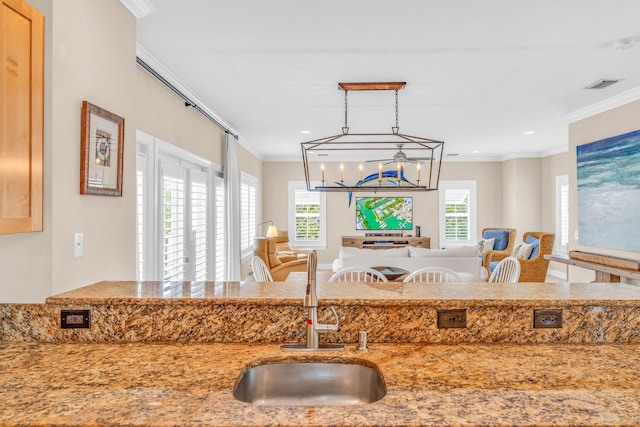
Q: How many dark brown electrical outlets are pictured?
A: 3